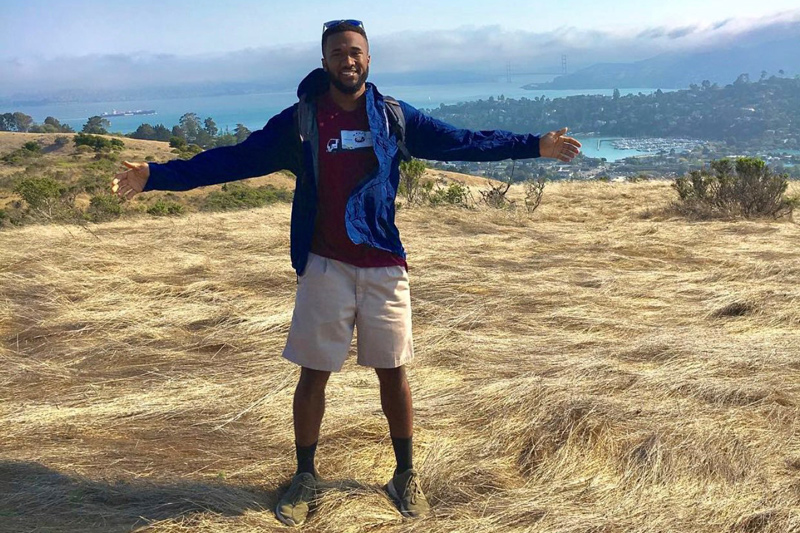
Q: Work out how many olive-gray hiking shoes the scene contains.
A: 2